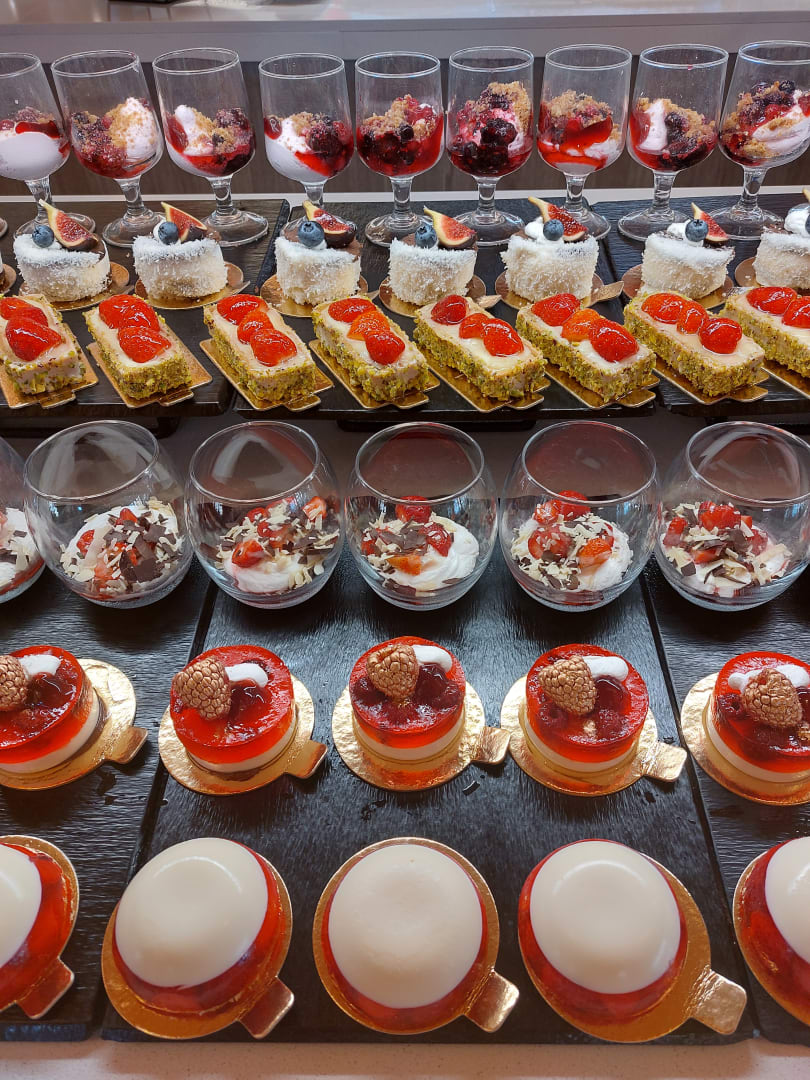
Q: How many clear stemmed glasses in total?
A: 9